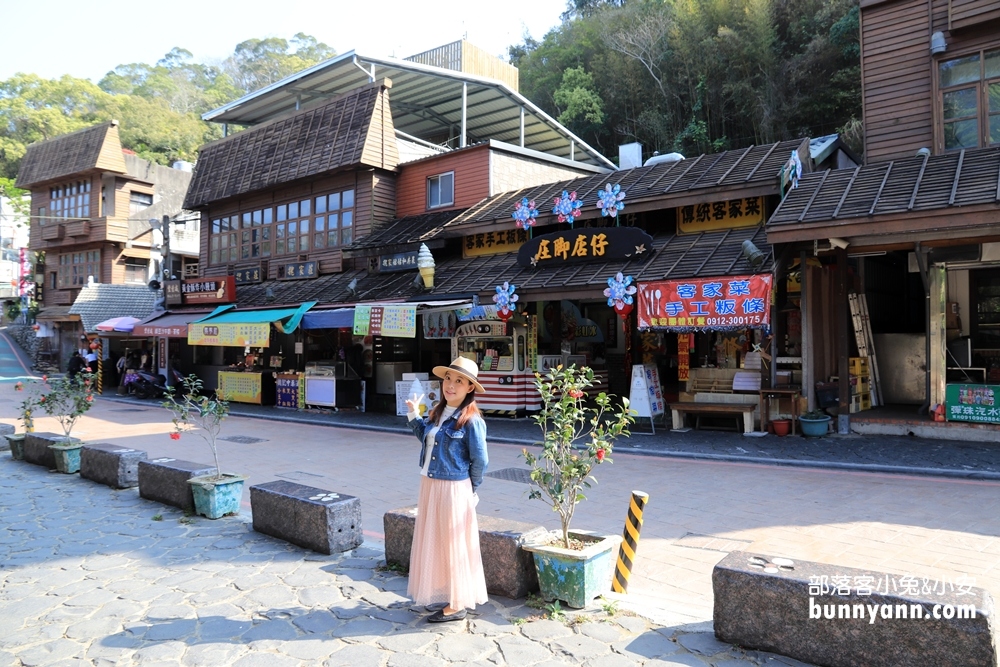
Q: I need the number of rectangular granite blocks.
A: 7